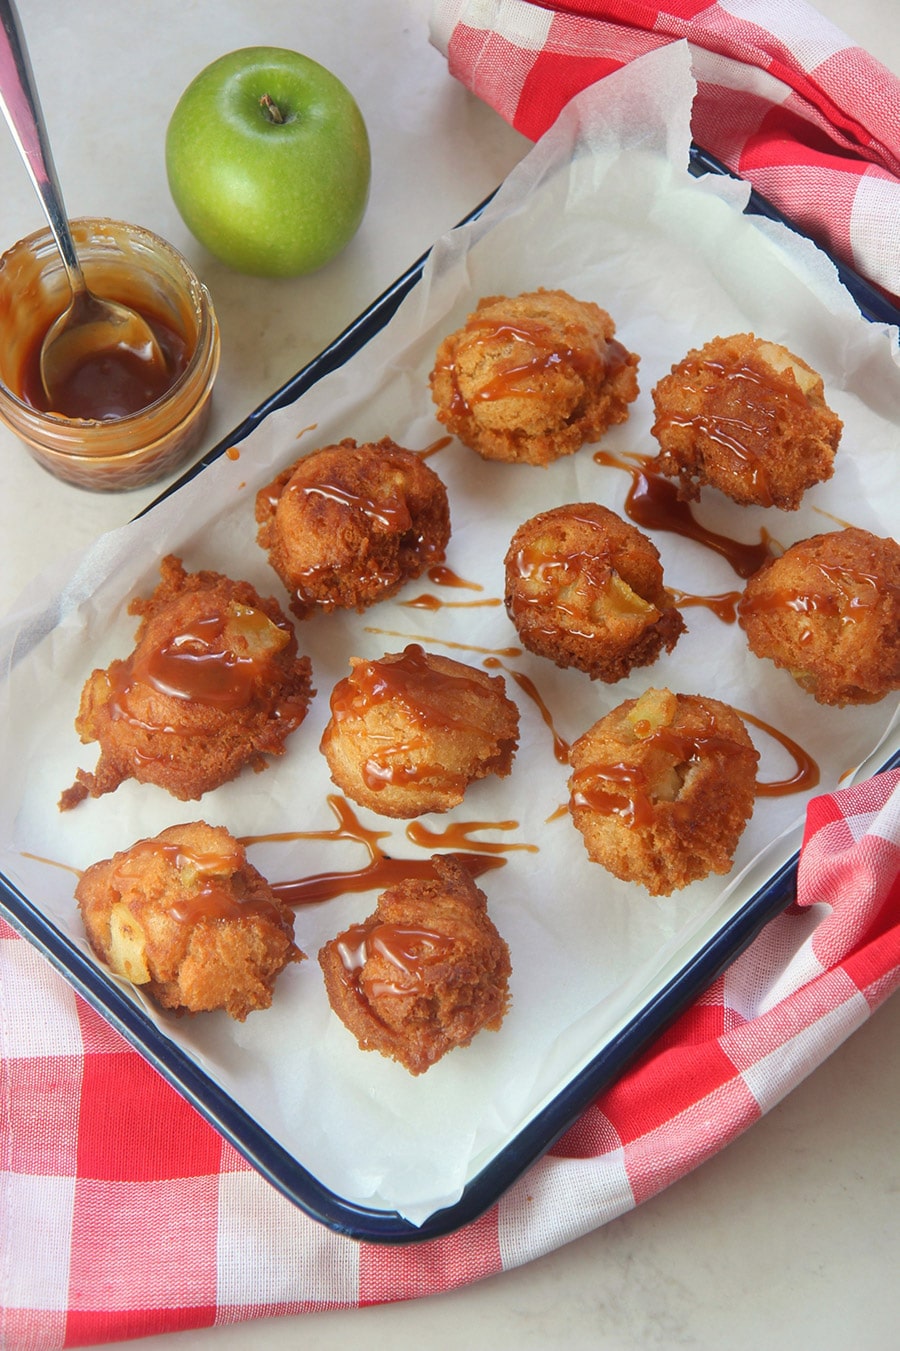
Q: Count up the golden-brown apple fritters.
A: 10